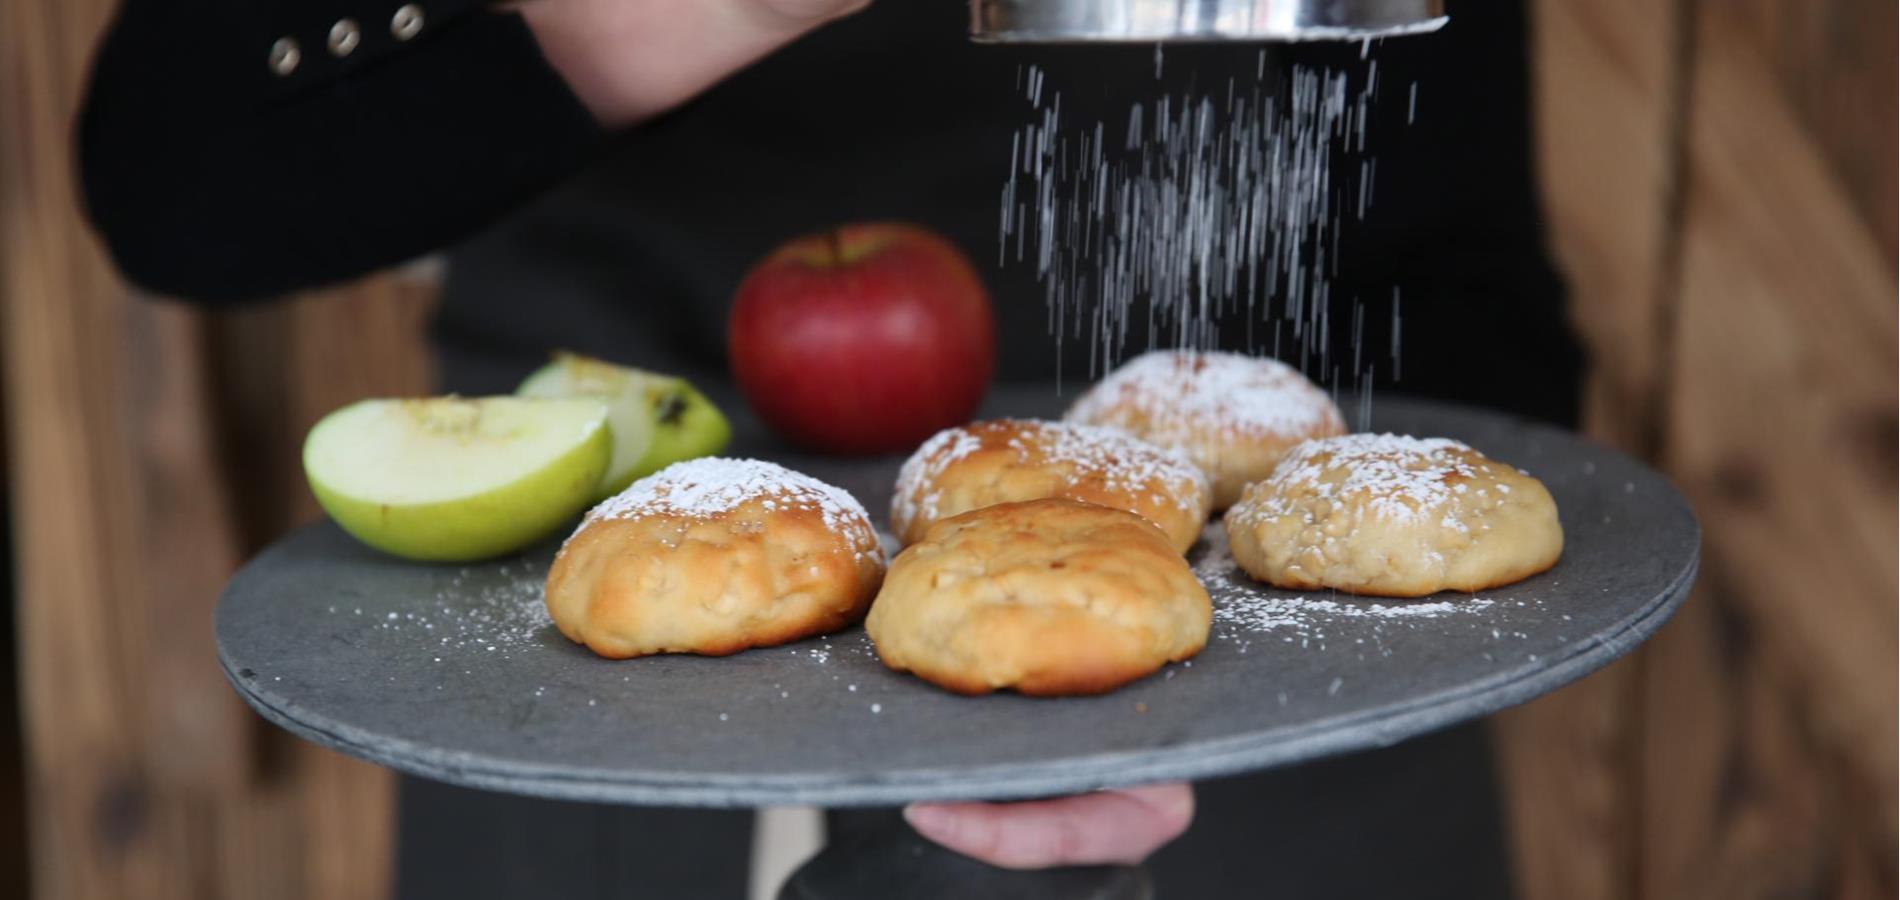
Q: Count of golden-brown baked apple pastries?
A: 5